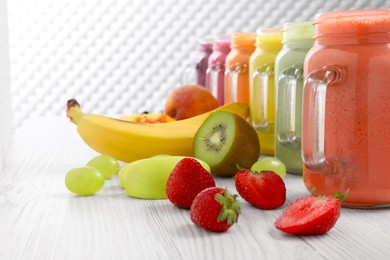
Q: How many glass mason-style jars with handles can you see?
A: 6